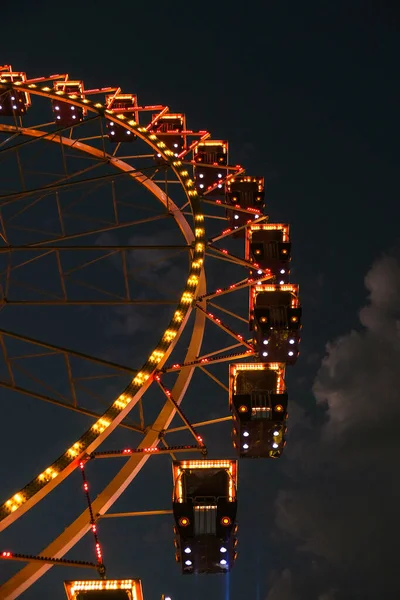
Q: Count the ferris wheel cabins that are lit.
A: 11